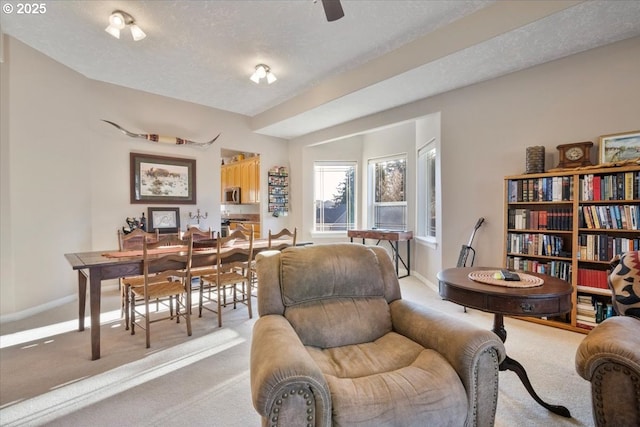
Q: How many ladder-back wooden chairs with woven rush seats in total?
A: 6